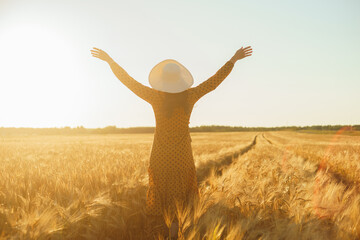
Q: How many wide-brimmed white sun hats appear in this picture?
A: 1